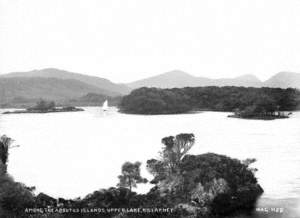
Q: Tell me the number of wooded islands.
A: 3